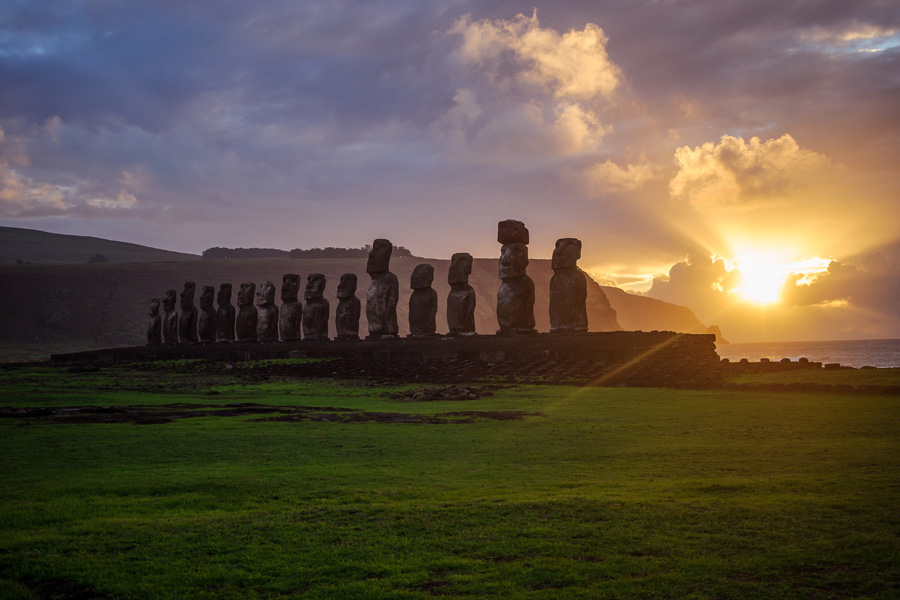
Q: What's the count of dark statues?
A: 15